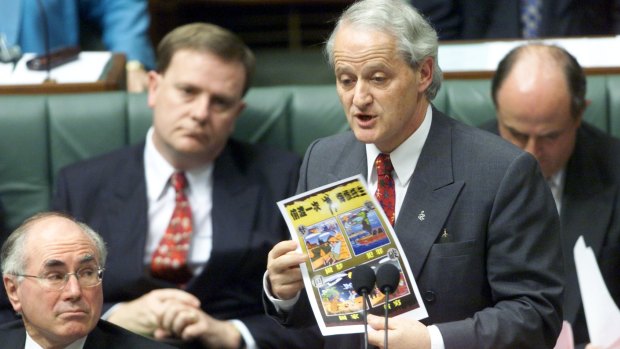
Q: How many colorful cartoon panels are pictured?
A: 4